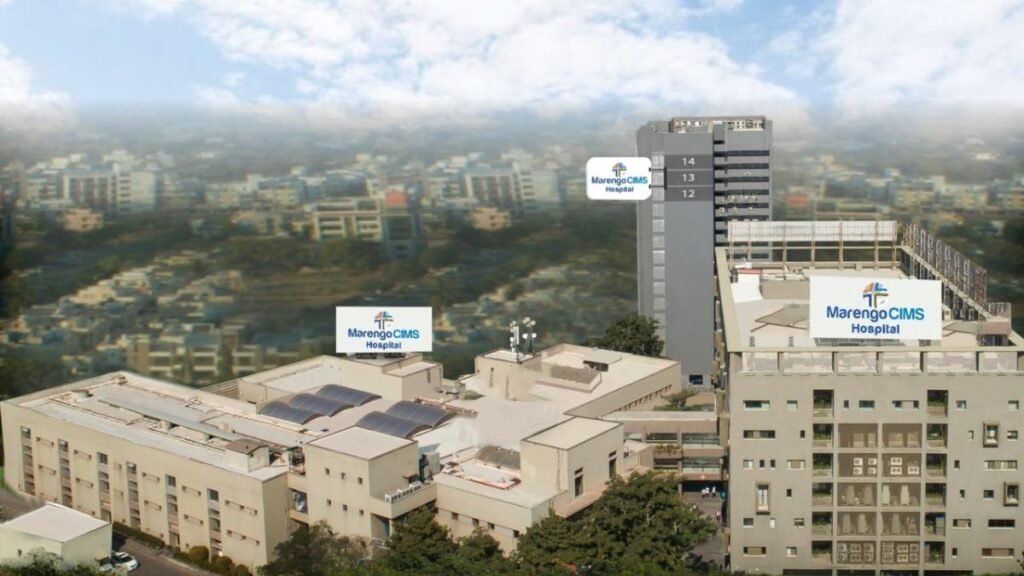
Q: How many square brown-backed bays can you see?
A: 10